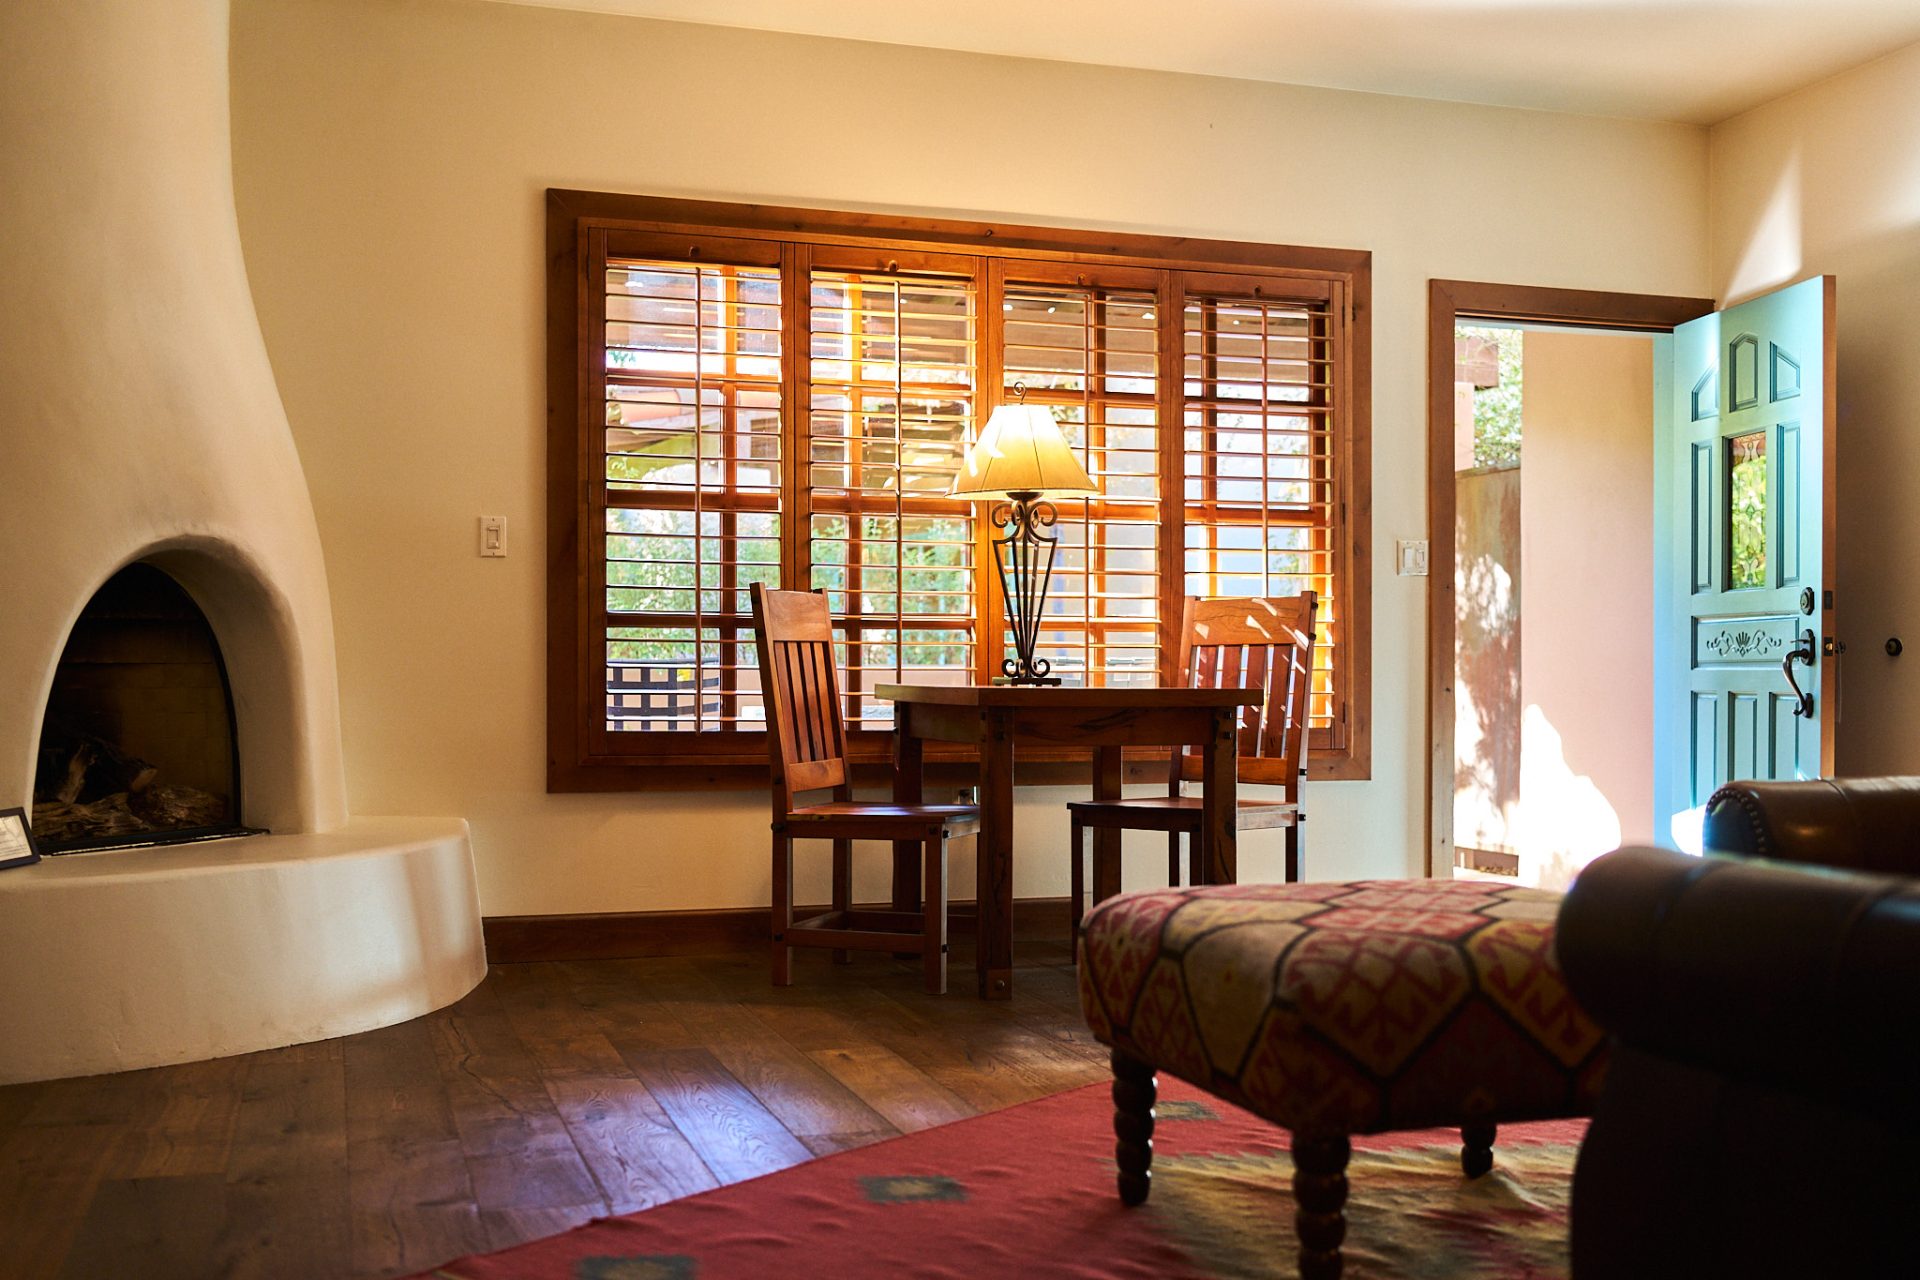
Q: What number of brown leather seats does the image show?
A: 2